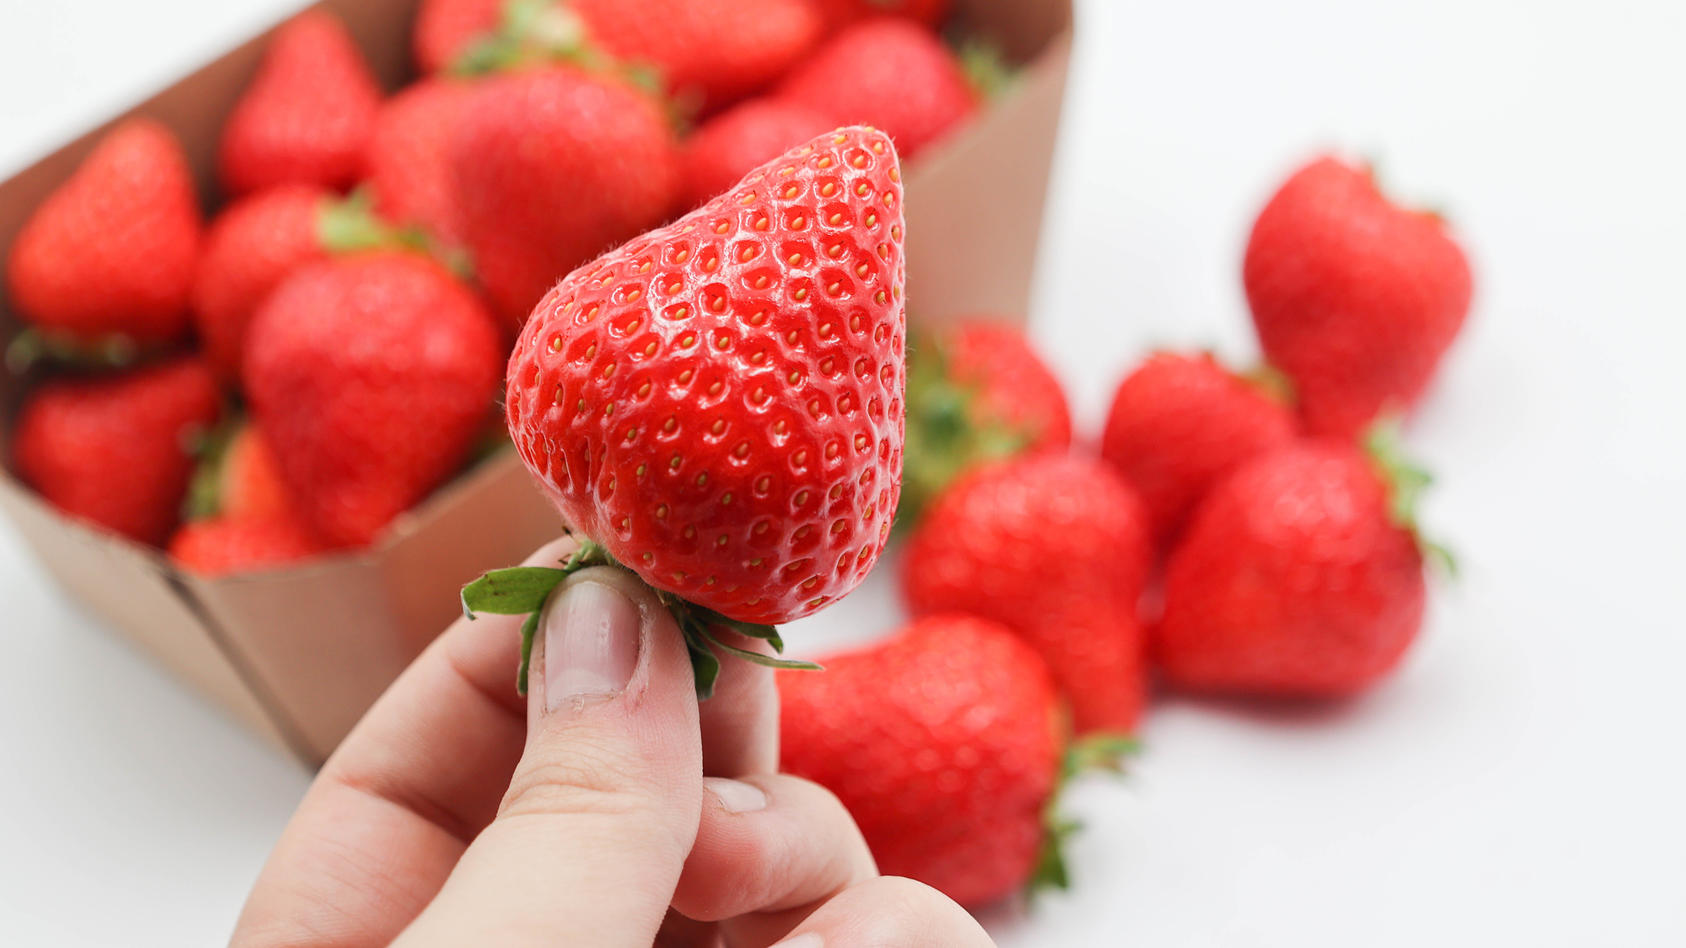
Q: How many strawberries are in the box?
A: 13